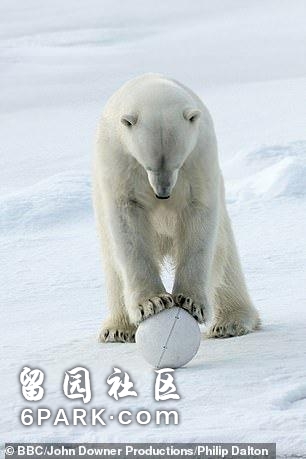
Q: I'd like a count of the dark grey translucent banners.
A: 1